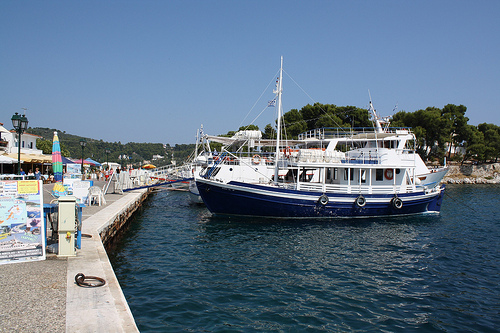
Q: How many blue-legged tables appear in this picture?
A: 1